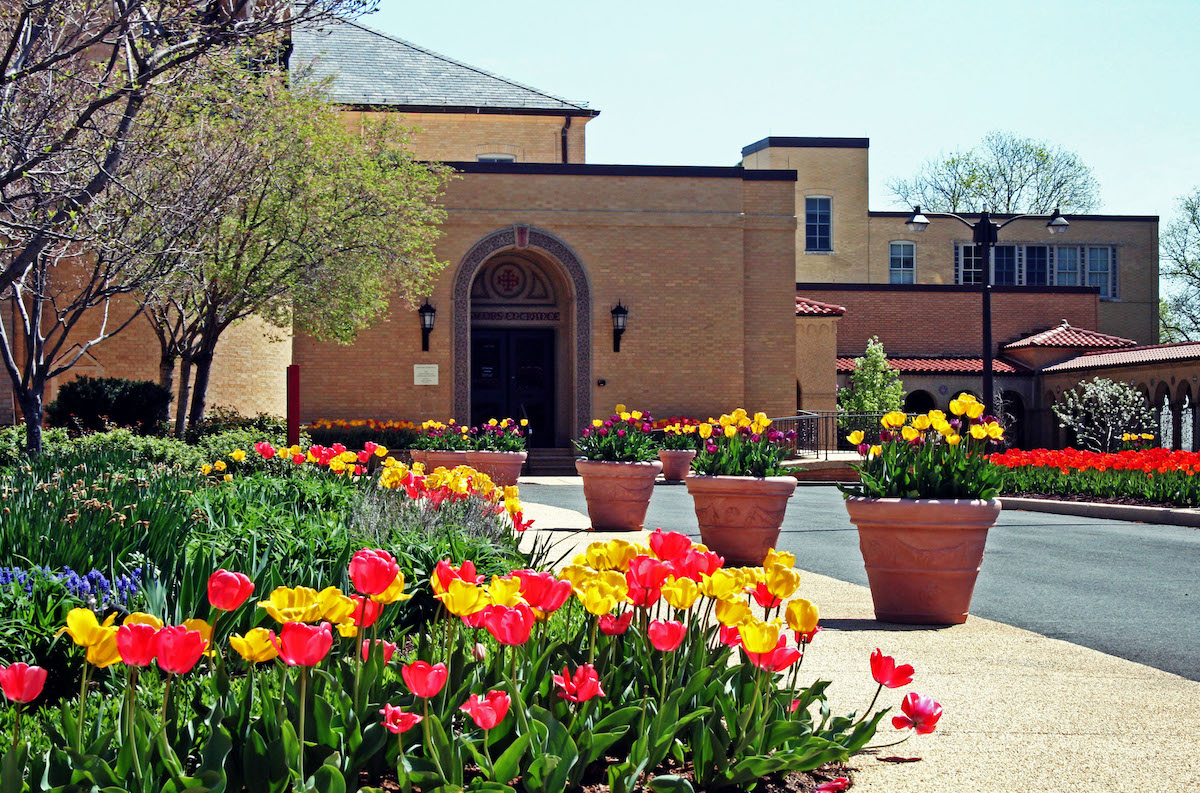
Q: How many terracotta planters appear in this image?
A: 6